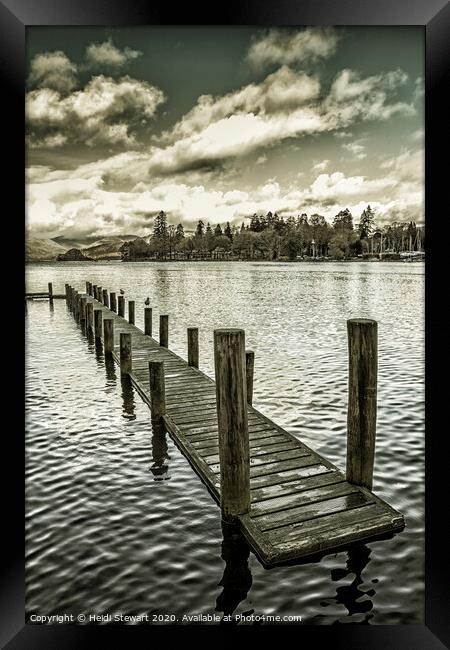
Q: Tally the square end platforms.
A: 1